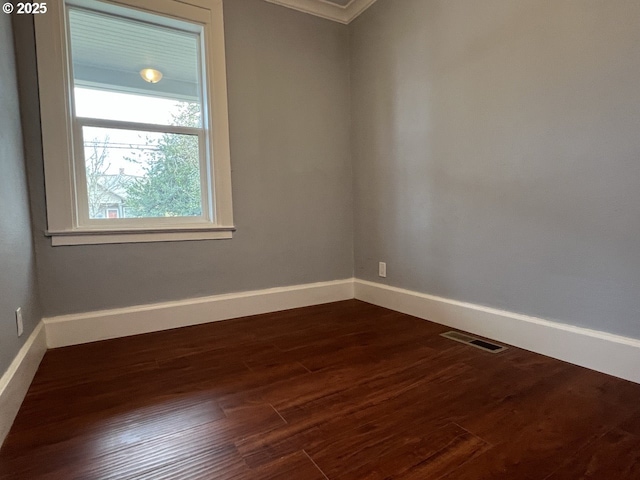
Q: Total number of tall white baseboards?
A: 3